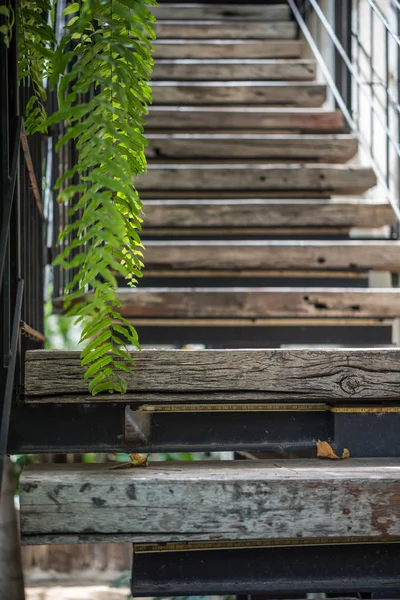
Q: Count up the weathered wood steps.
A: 13